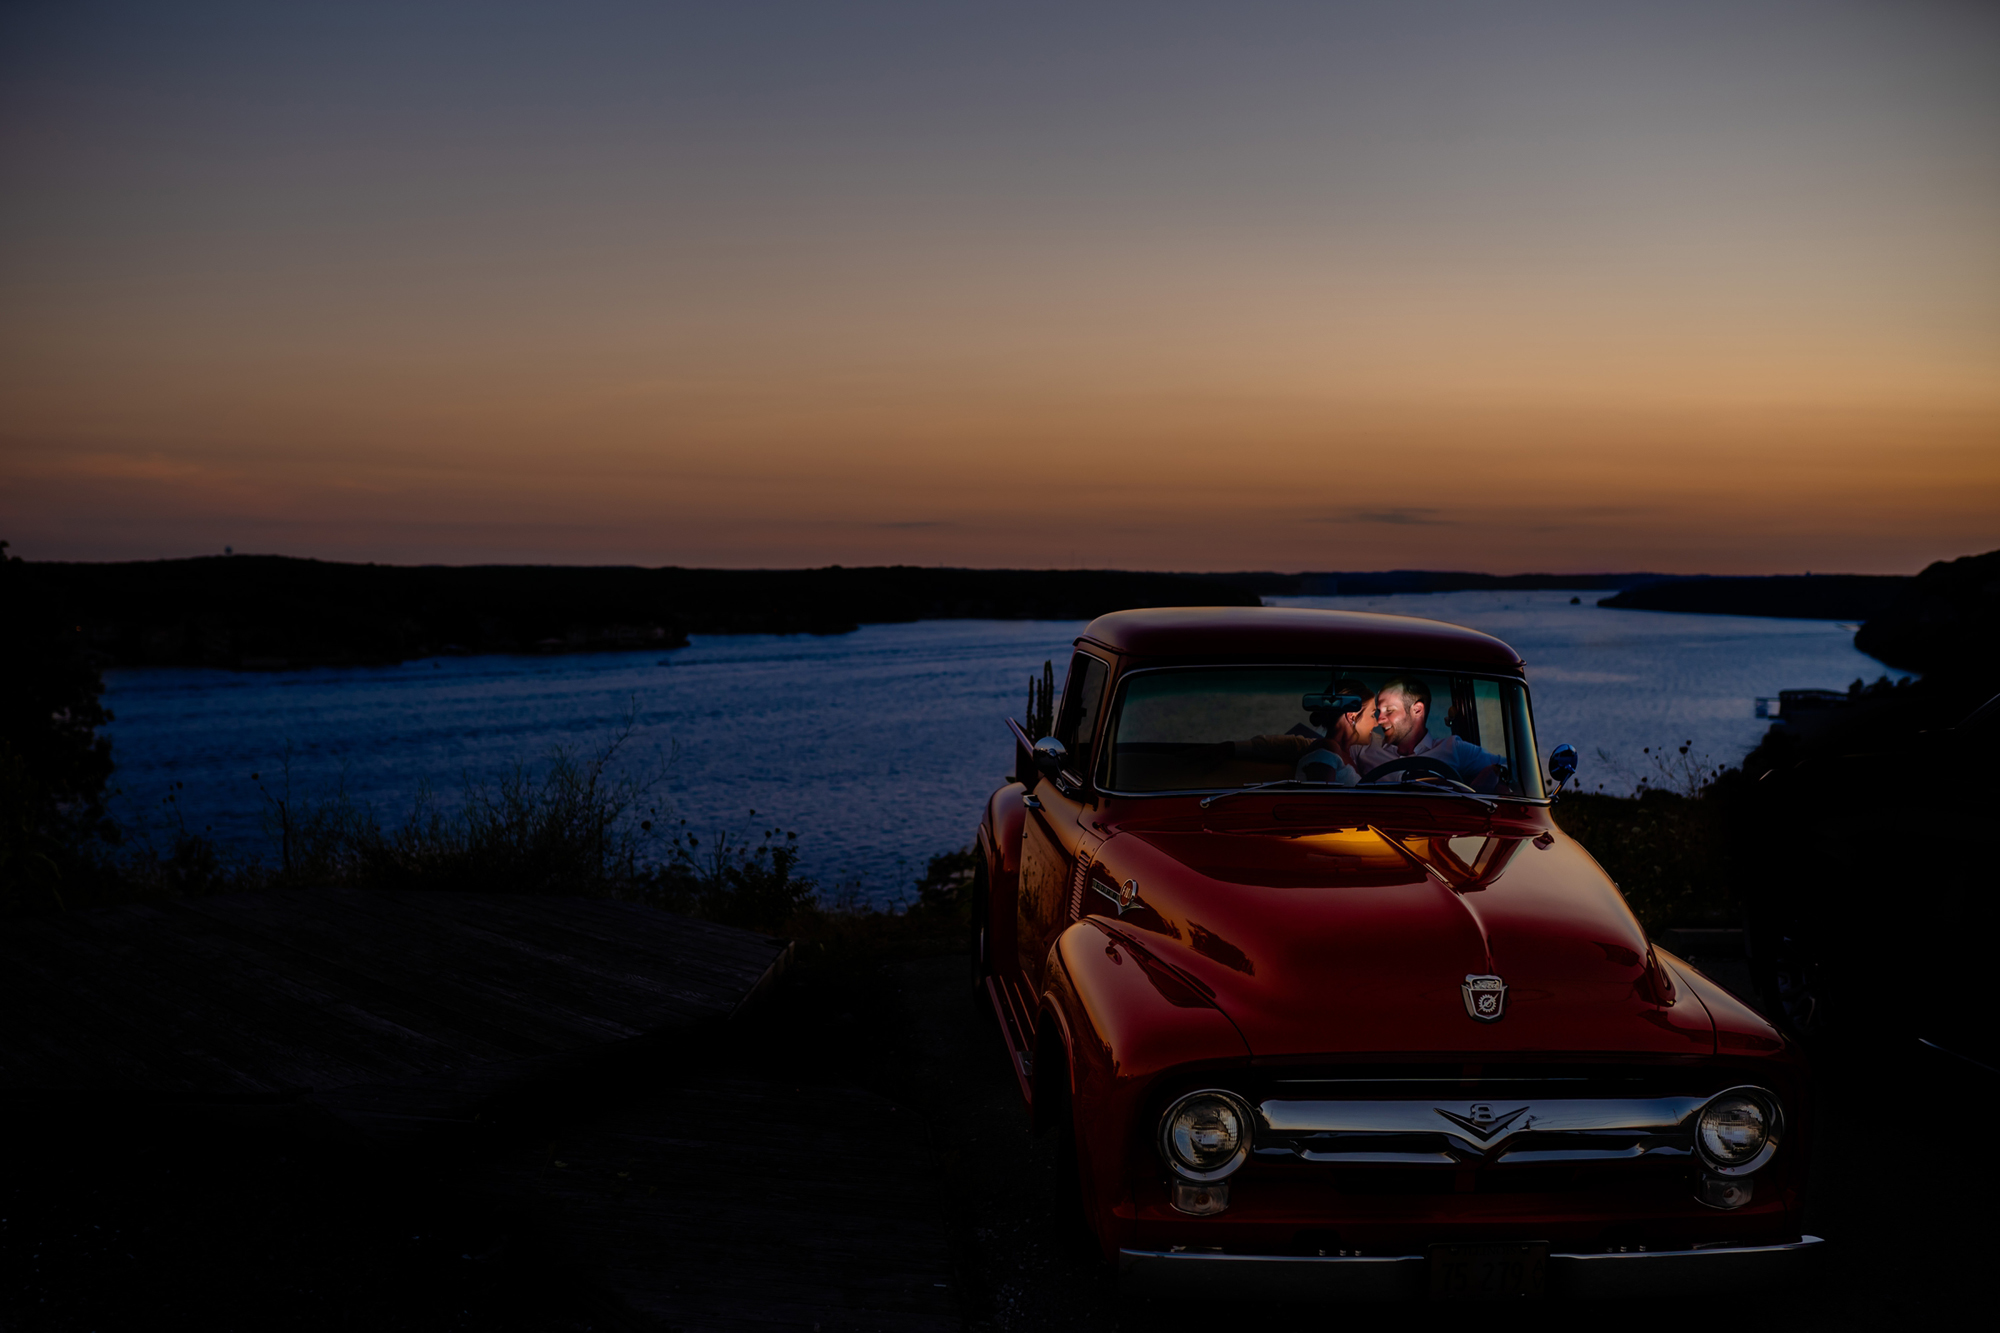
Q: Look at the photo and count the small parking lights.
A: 2